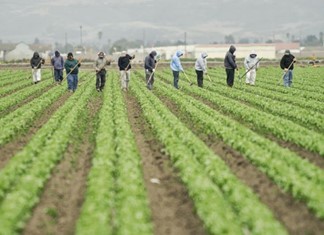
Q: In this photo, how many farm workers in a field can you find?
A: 11